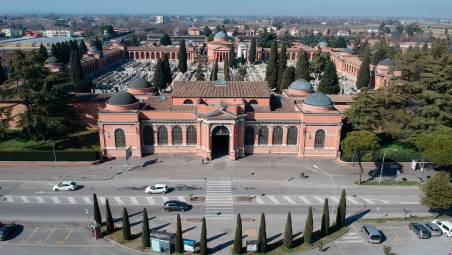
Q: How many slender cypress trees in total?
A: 12